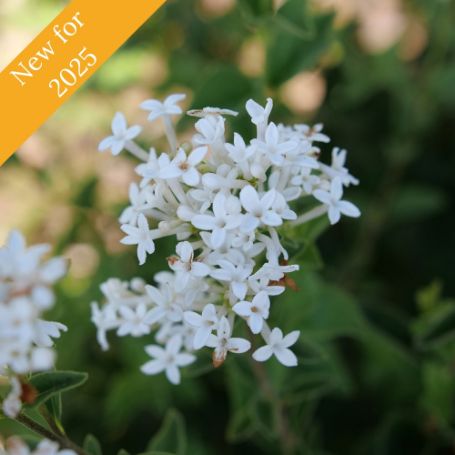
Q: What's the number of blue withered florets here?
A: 0